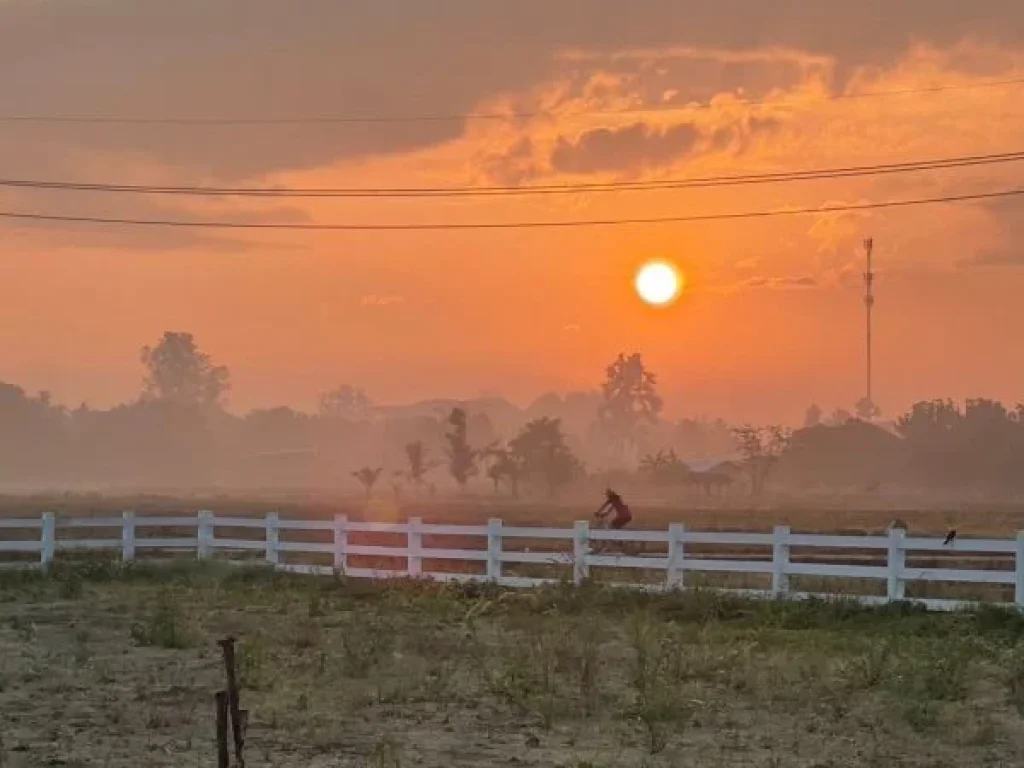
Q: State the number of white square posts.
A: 12